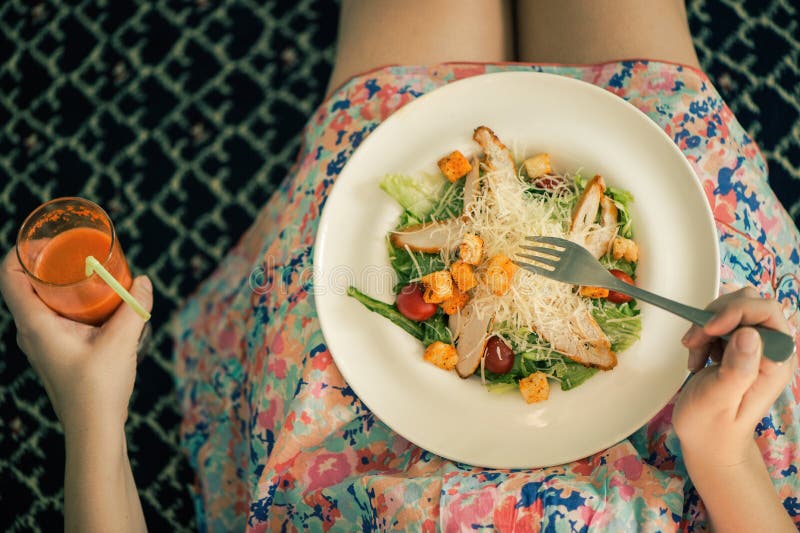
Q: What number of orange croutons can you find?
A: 11